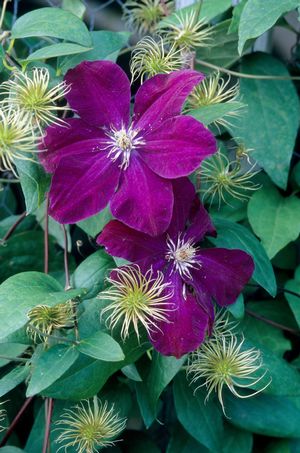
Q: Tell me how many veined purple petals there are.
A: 12